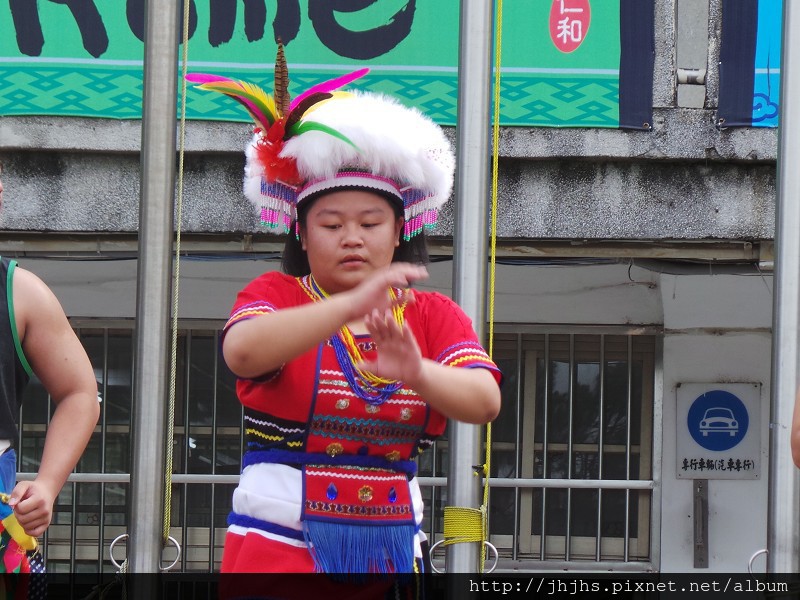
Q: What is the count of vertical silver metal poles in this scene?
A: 3